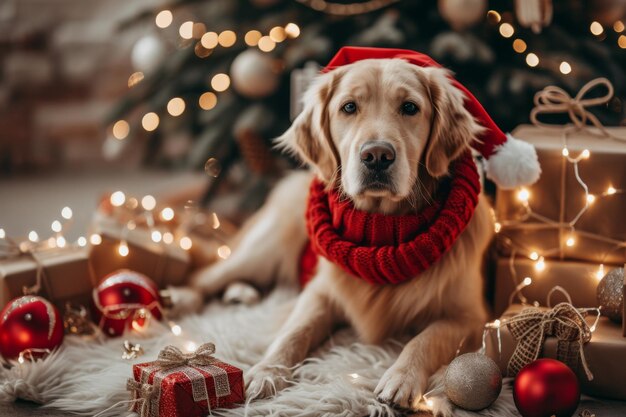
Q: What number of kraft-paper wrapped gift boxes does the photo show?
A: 5